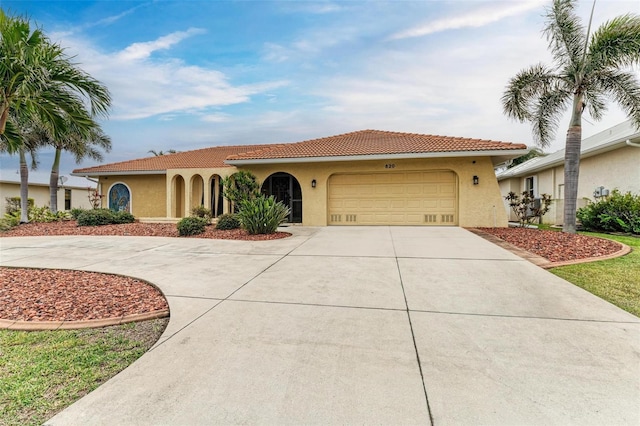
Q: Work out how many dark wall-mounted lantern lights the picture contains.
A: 2